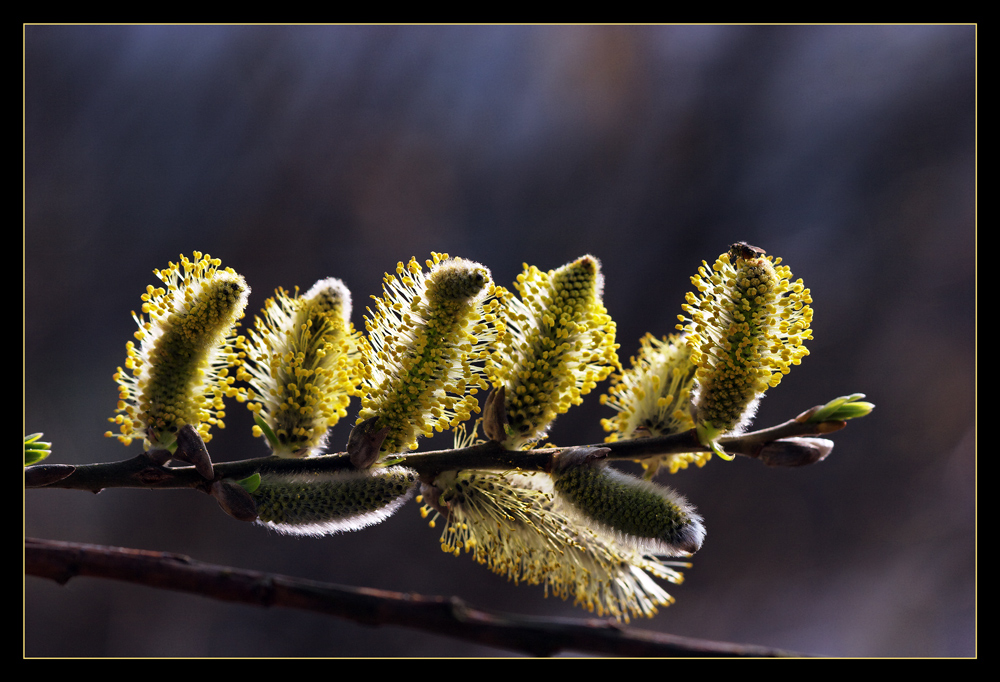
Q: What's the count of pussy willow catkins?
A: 9